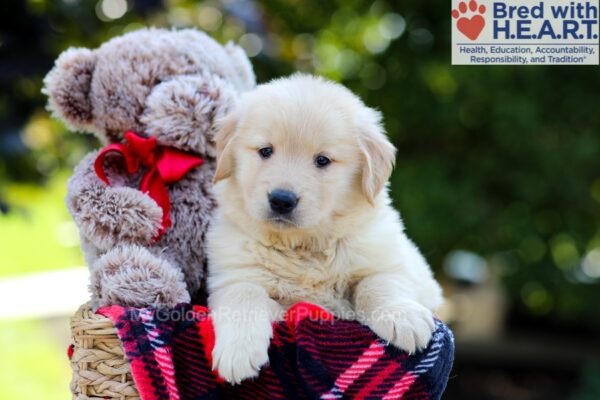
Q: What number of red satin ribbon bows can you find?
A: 1